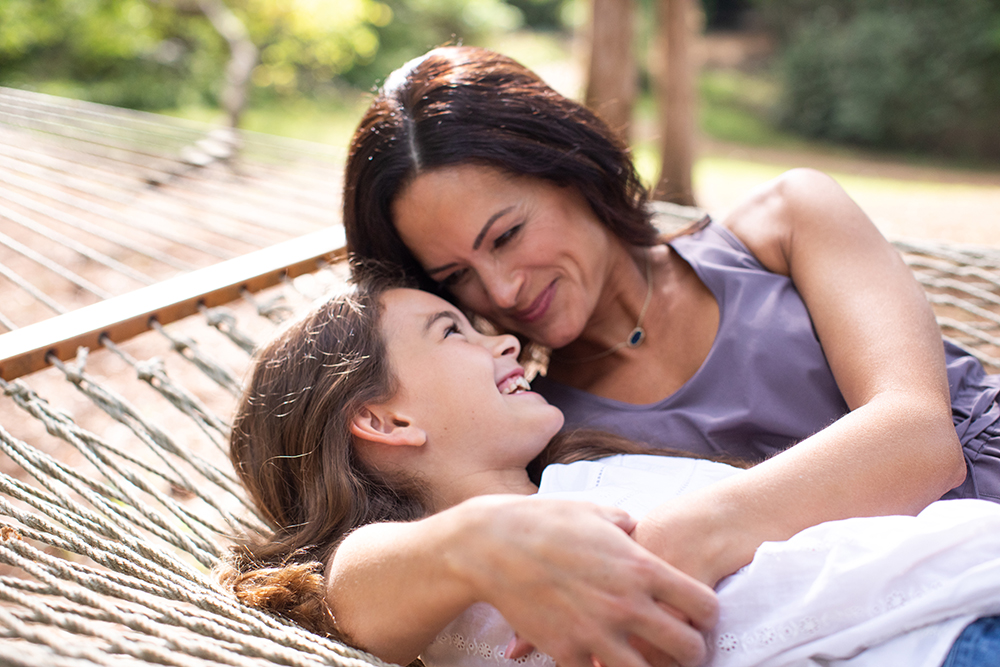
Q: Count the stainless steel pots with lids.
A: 0